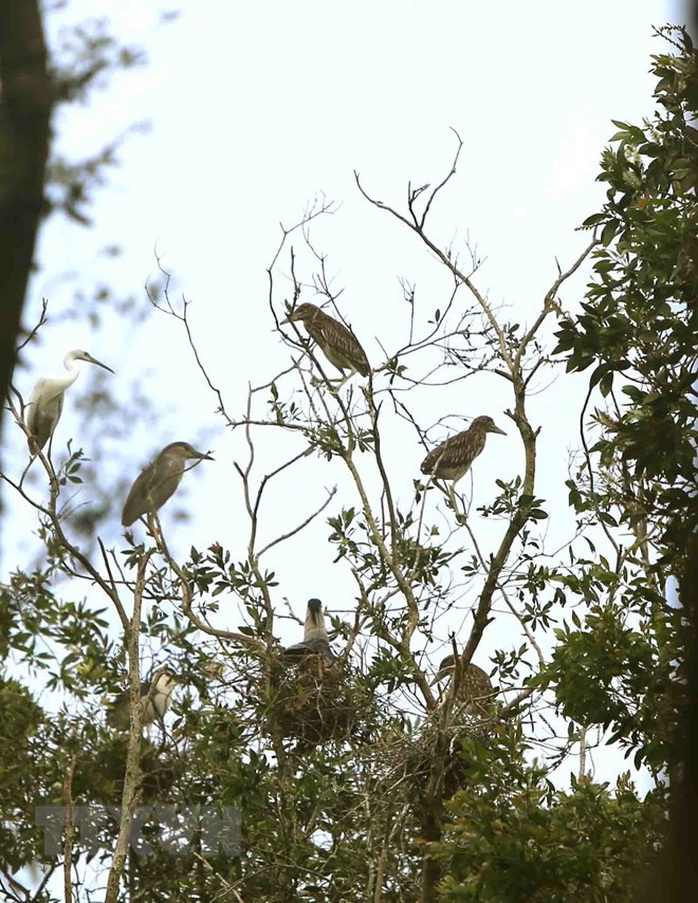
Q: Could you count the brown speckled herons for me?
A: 3